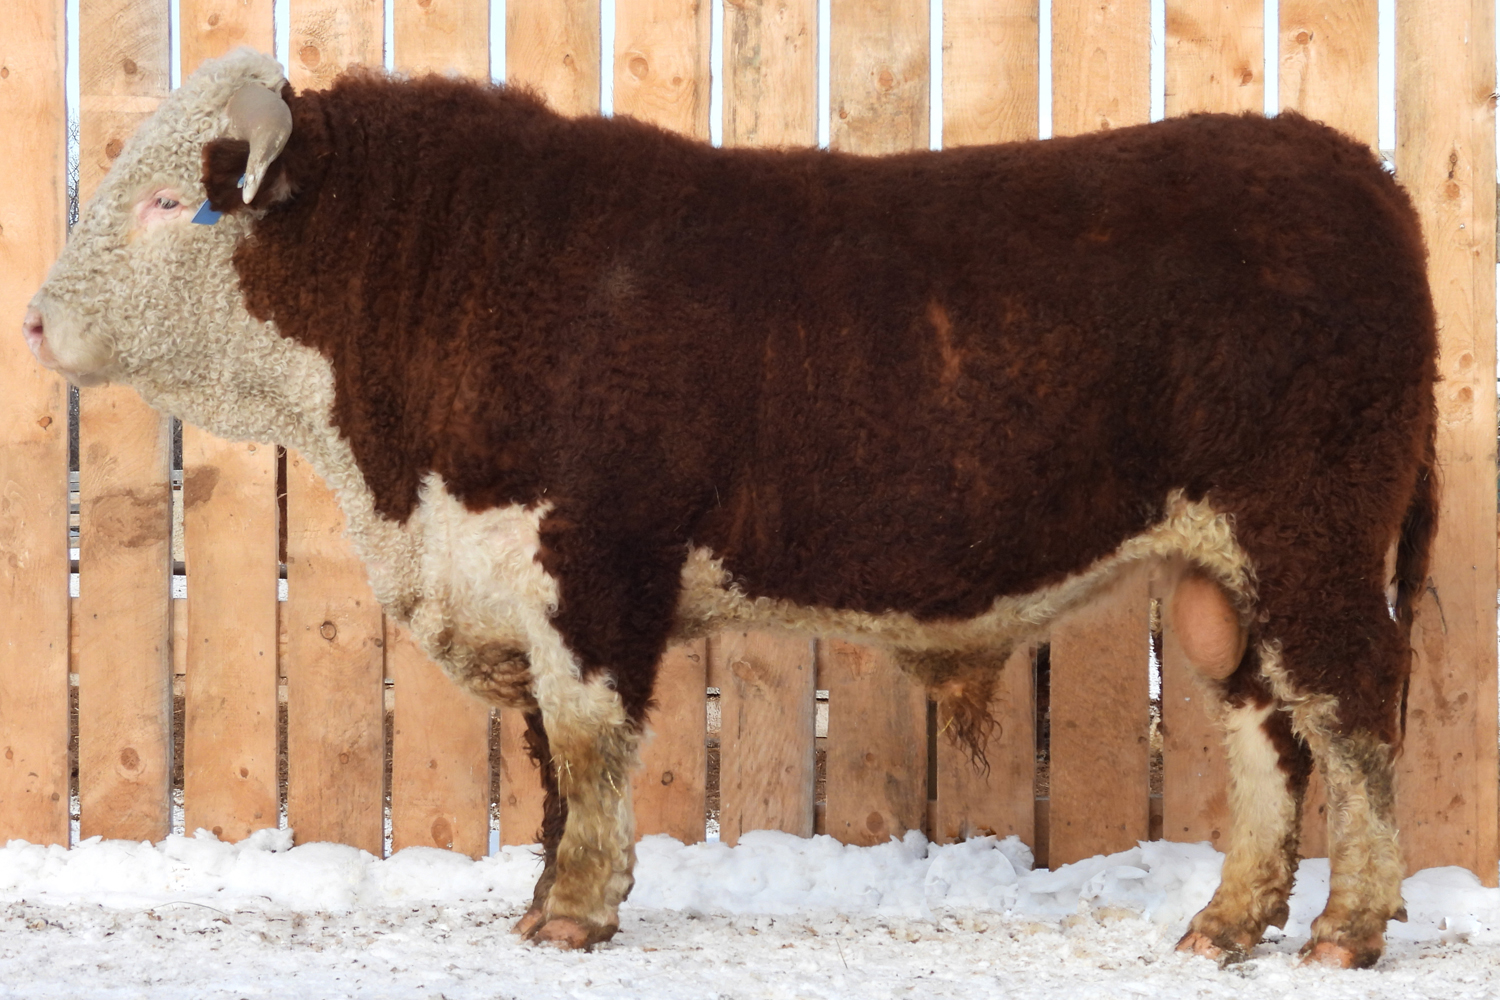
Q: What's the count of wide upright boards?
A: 14